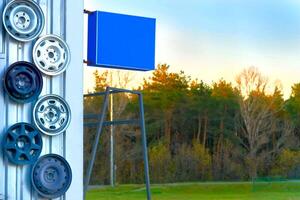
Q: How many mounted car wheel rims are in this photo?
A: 6